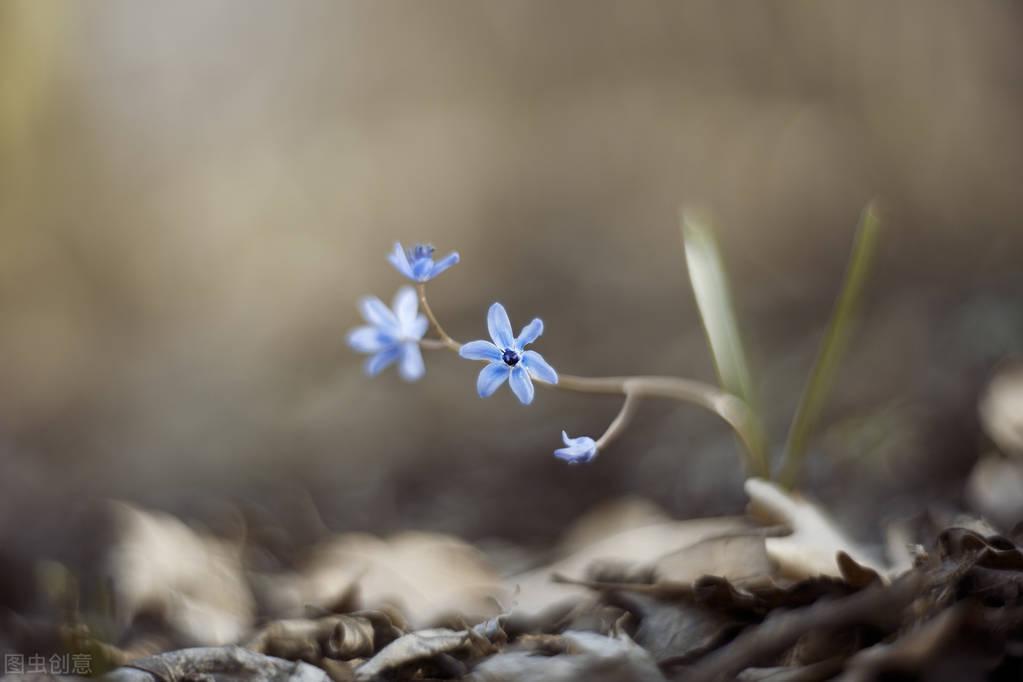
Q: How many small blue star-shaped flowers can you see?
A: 4